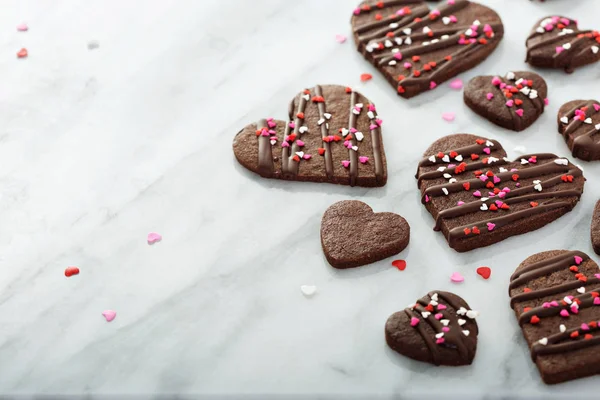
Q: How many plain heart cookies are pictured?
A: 1